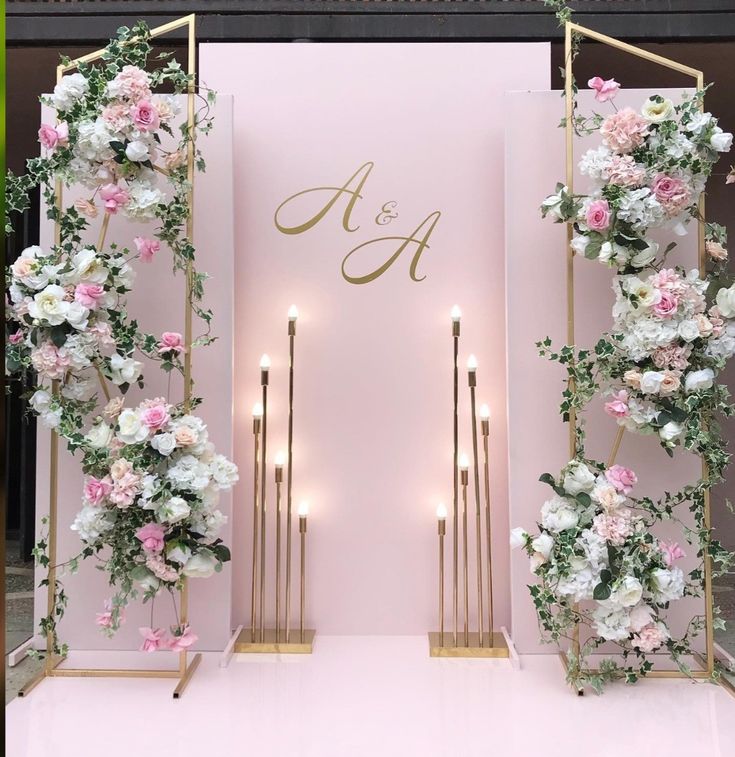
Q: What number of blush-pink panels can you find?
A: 3